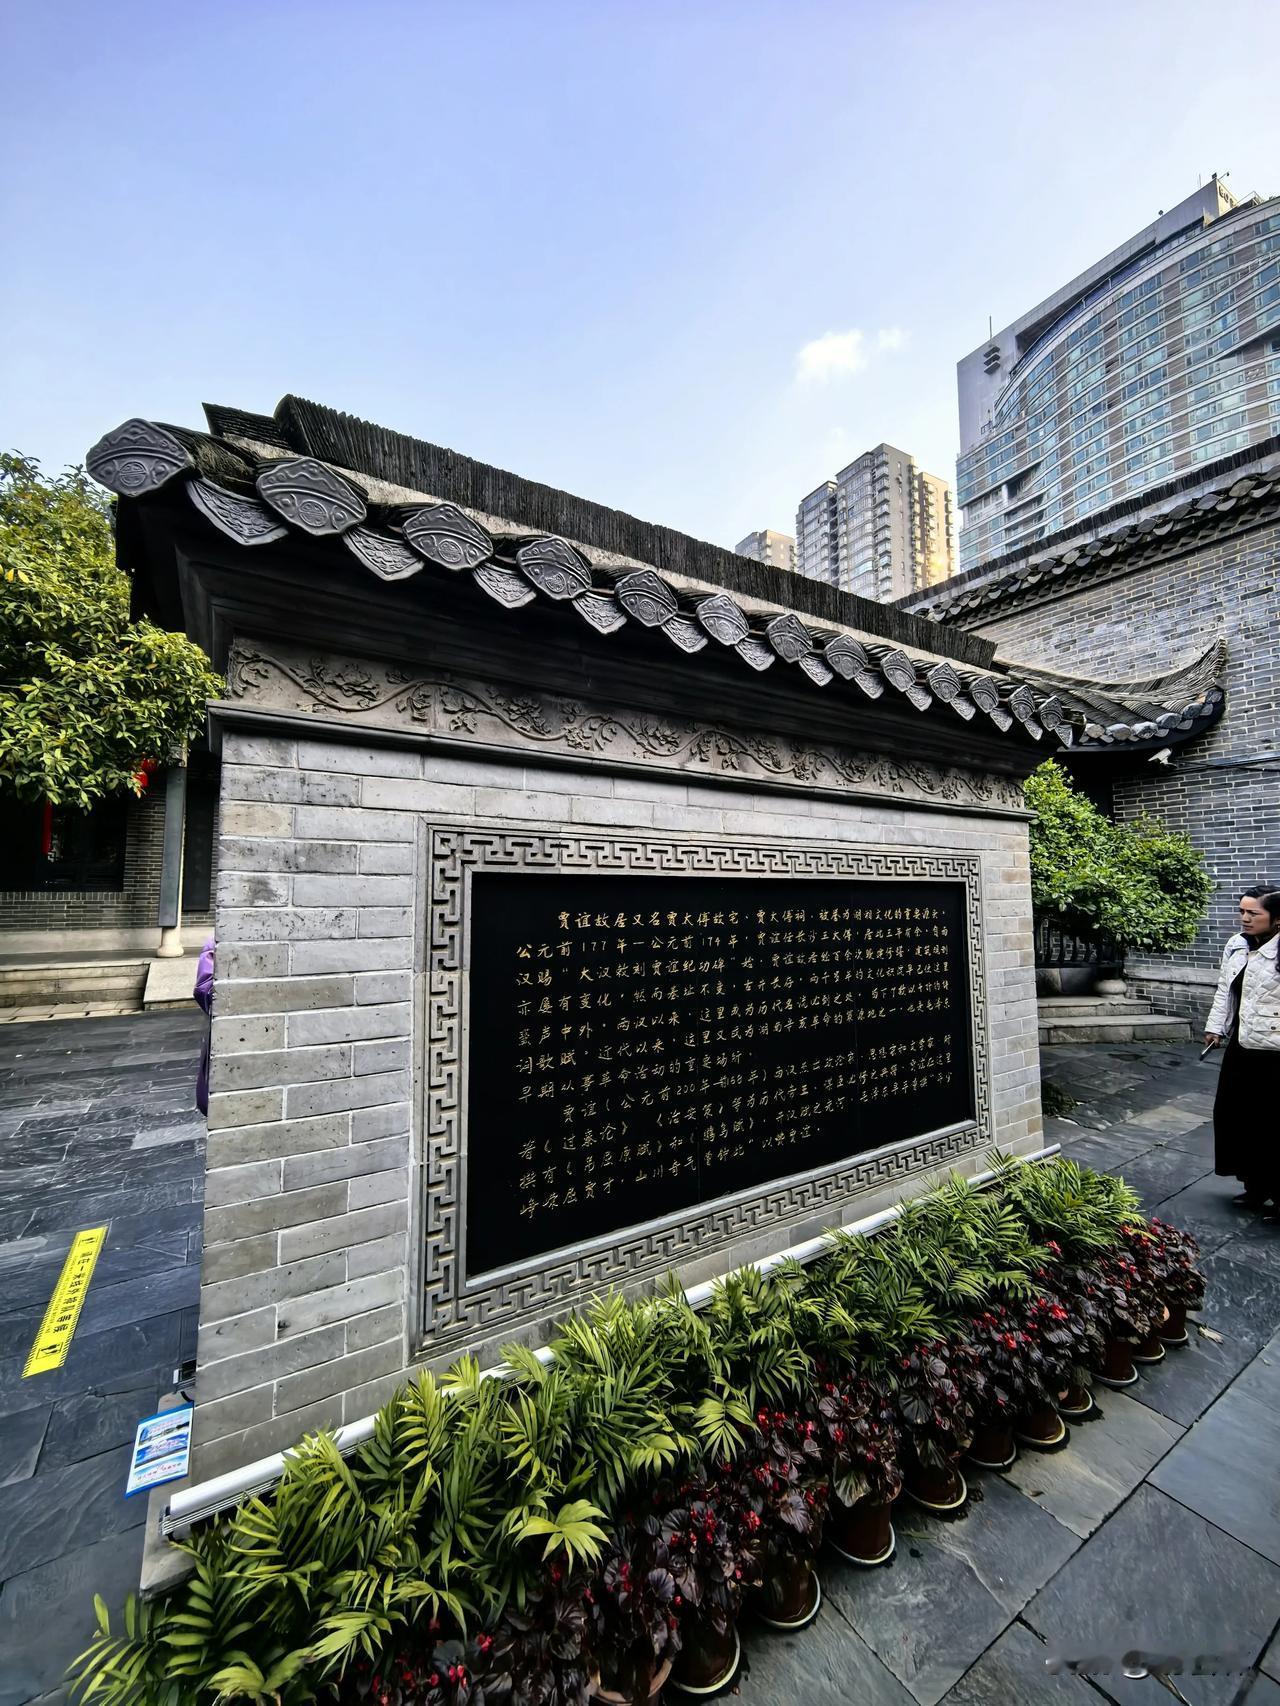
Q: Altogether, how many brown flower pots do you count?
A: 11